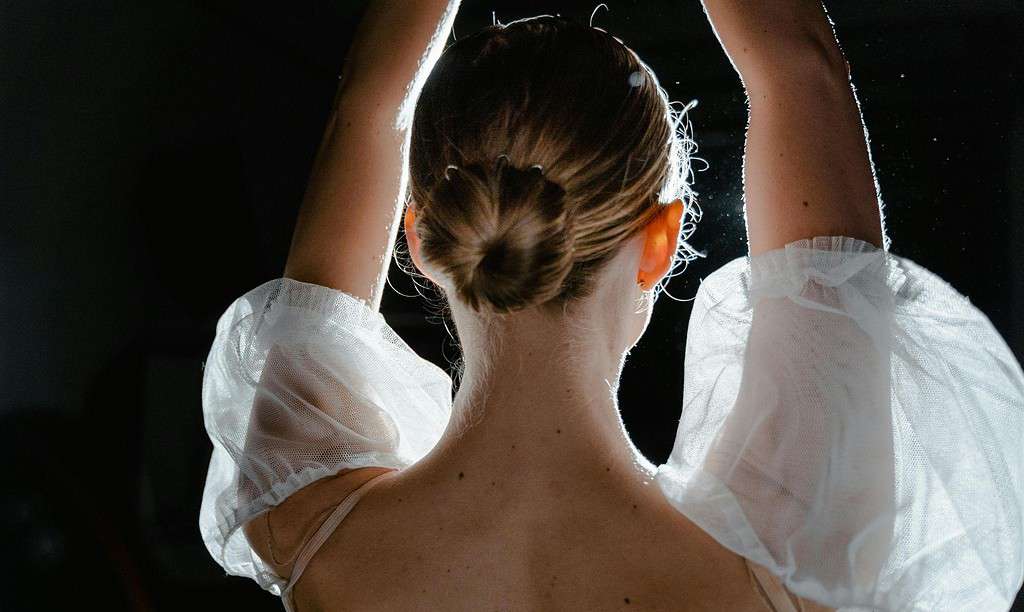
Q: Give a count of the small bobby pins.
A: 3